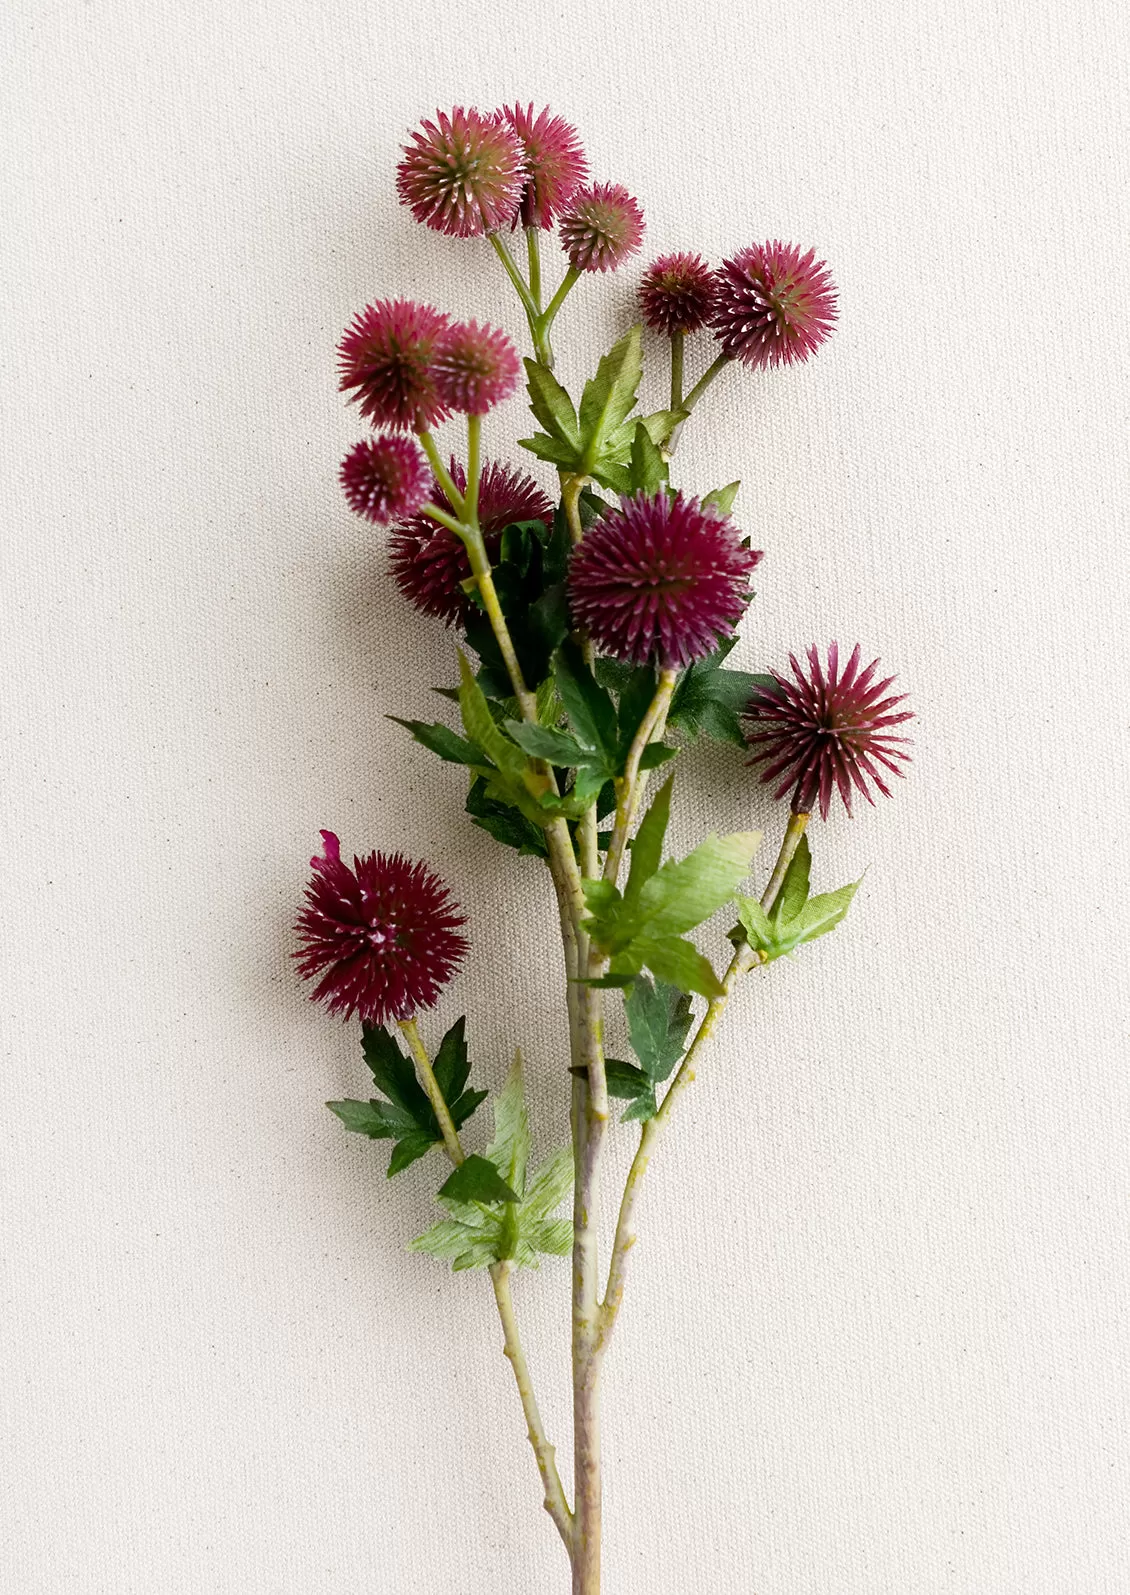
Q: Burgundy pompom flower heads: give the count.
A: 12